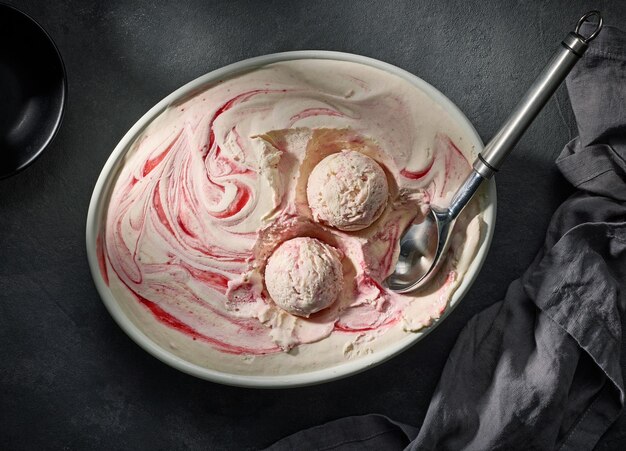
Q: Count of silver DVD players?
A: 0